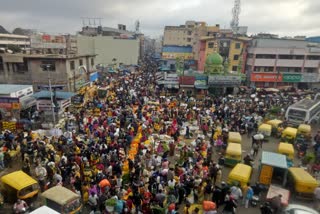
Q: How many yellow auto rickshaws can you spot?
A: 11